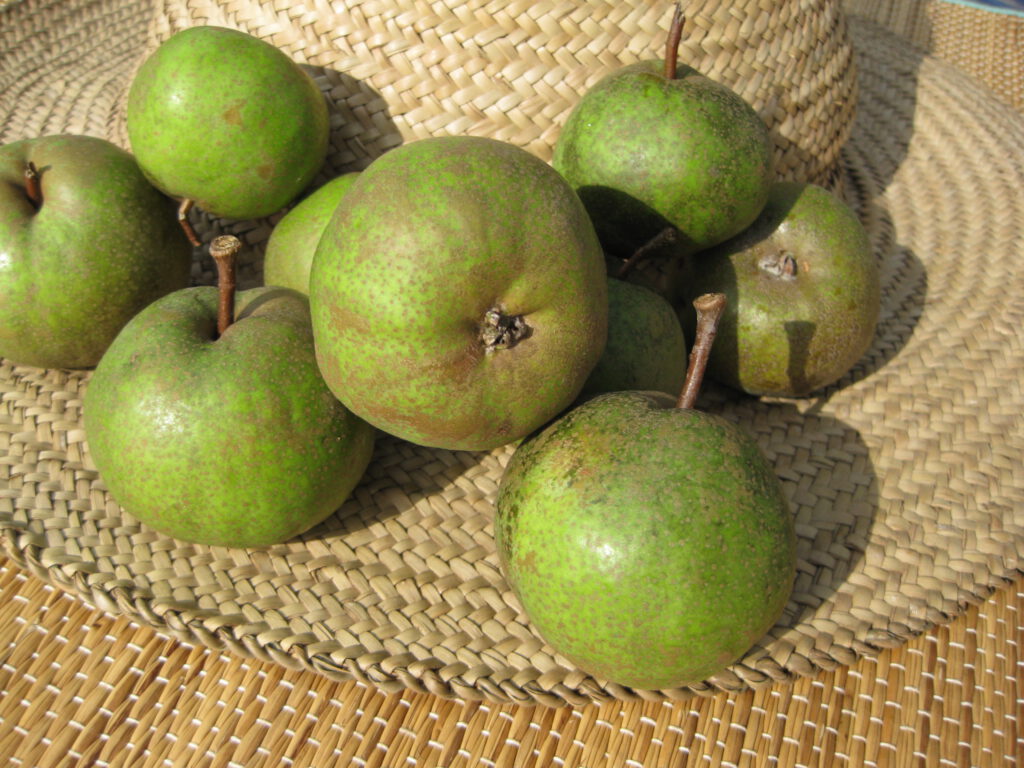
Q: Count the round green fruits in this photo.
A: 9